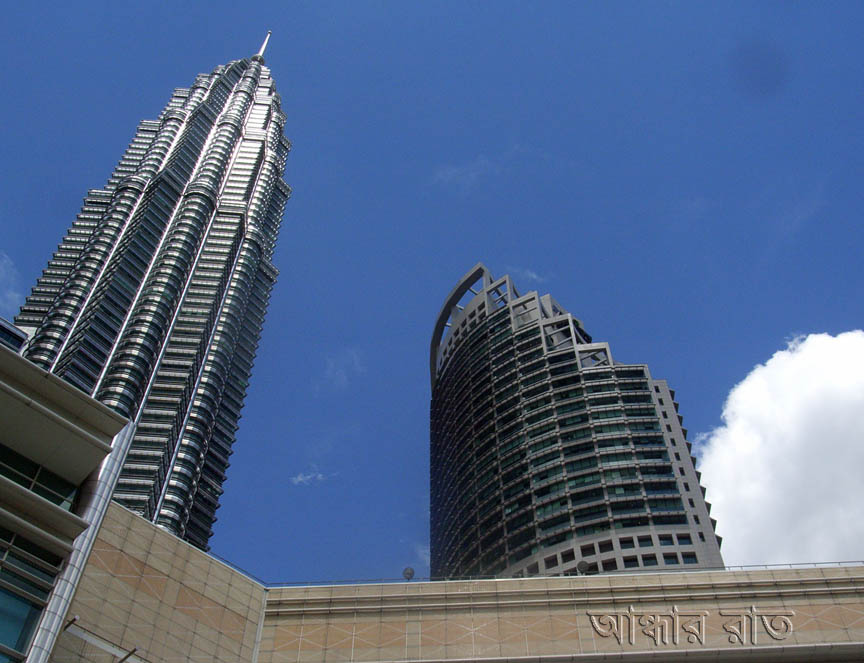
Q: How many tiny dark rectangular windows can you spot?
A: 11